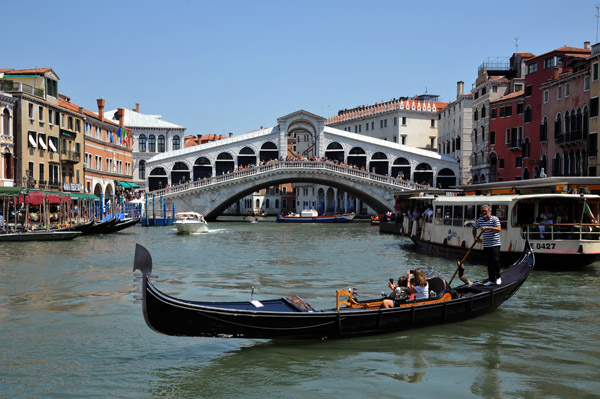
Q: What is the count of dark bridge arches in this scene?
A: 12